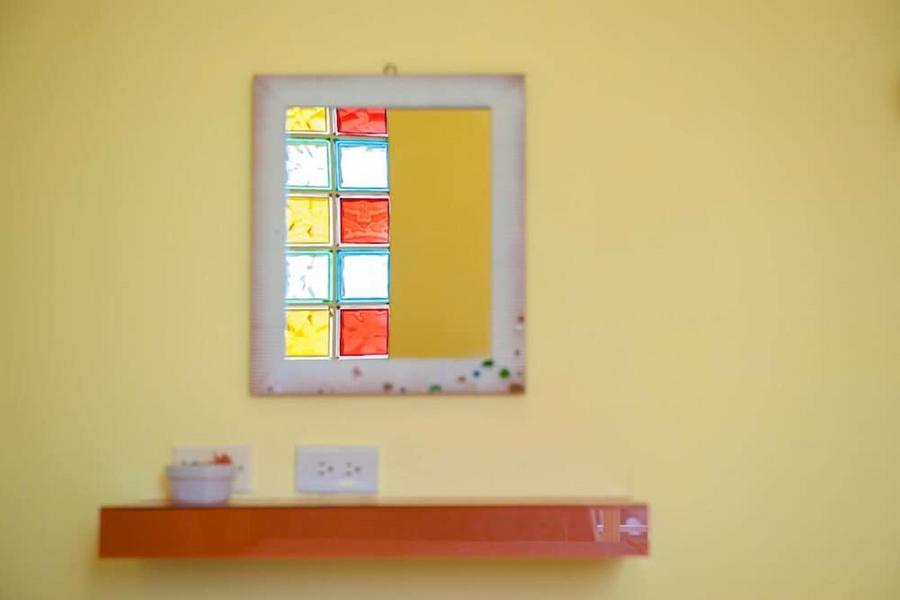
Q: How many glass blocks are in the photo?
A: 10